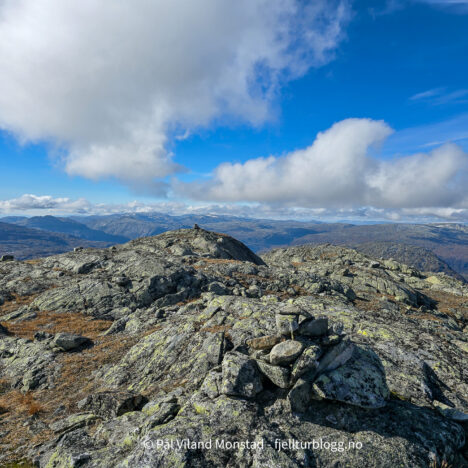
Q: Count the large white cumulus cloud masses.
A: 2